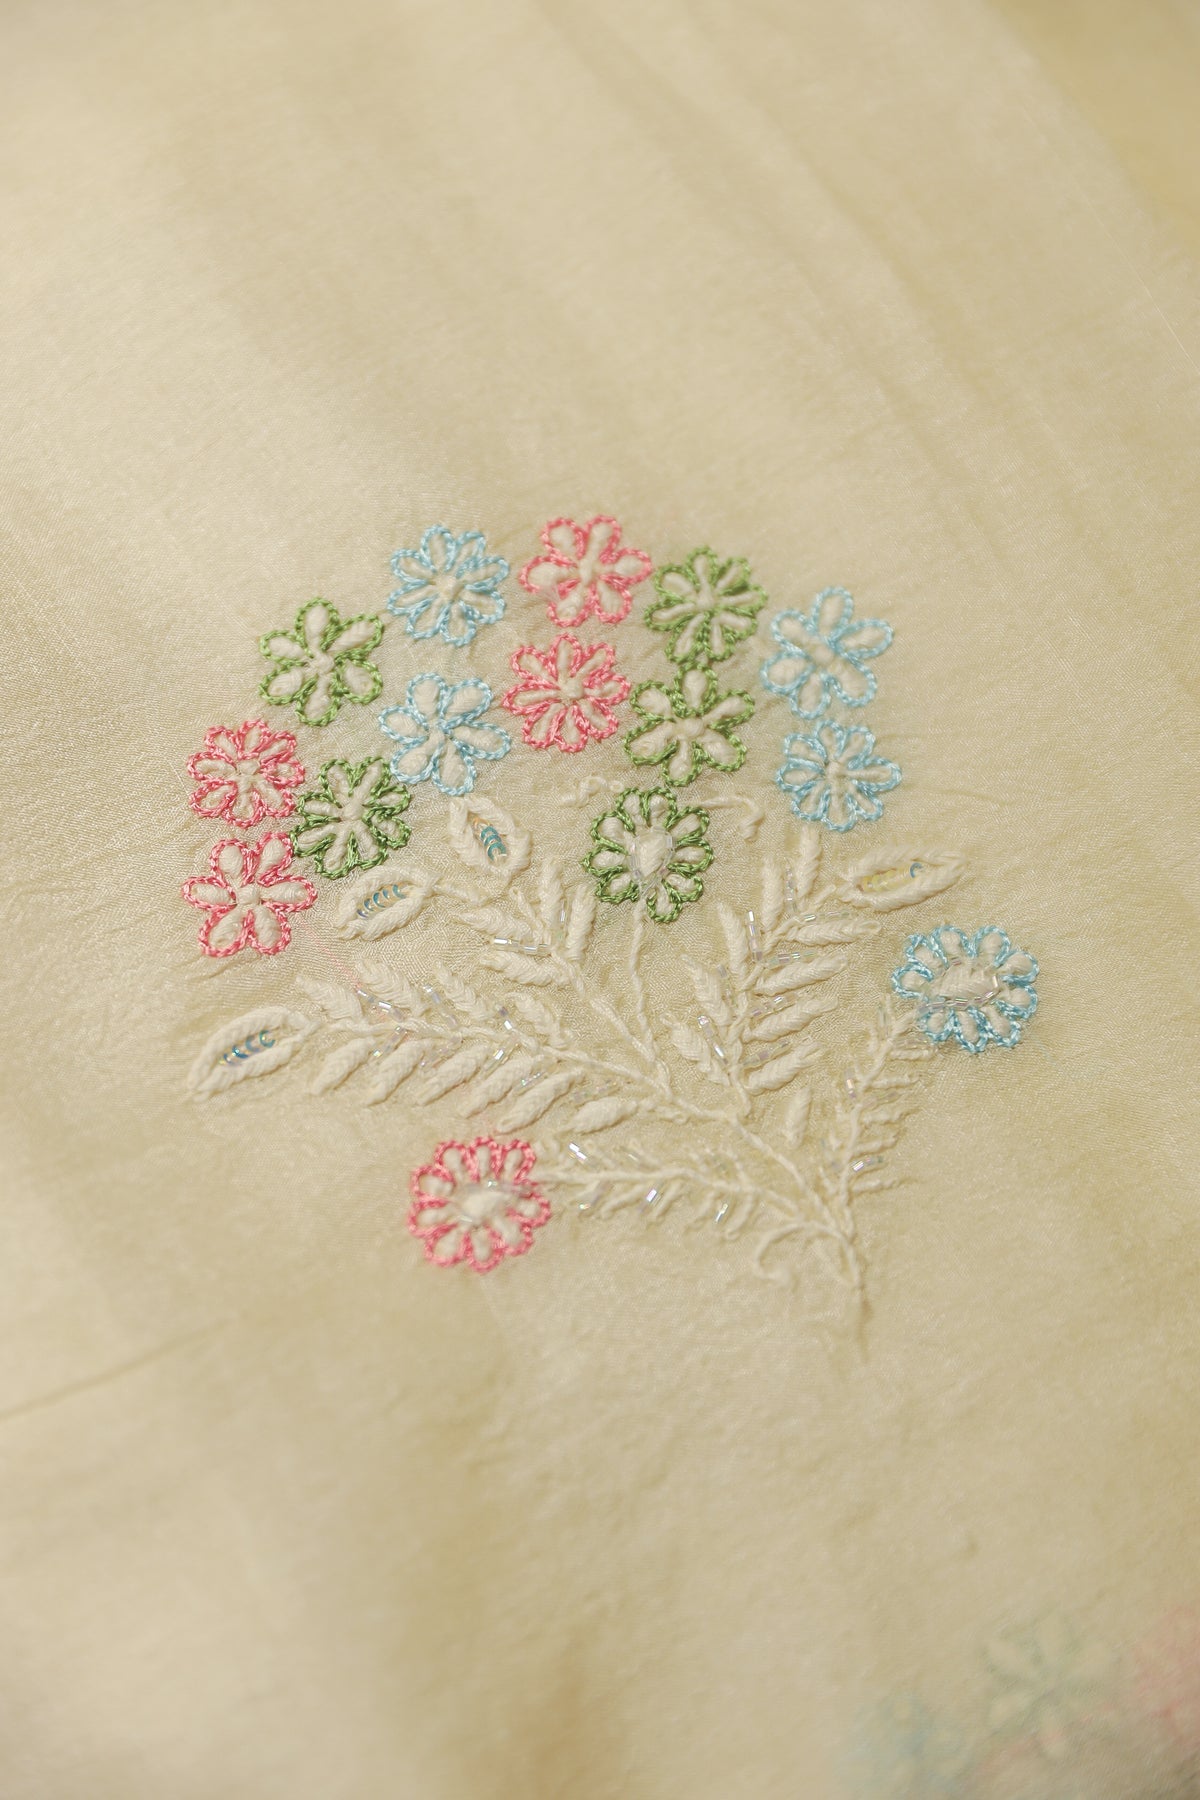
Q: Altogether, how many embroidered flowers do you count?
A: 15